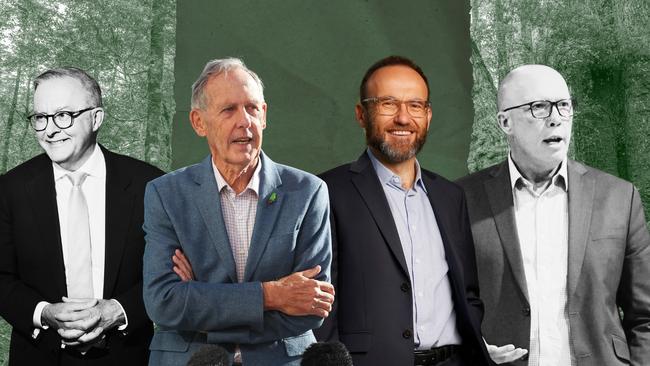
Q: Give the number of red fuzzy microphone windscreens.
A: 0